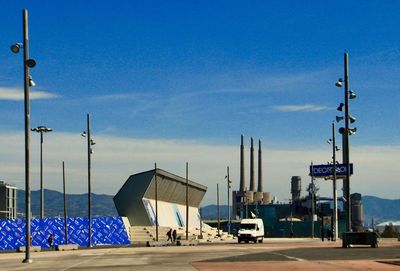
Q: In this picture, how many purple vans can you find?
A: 0